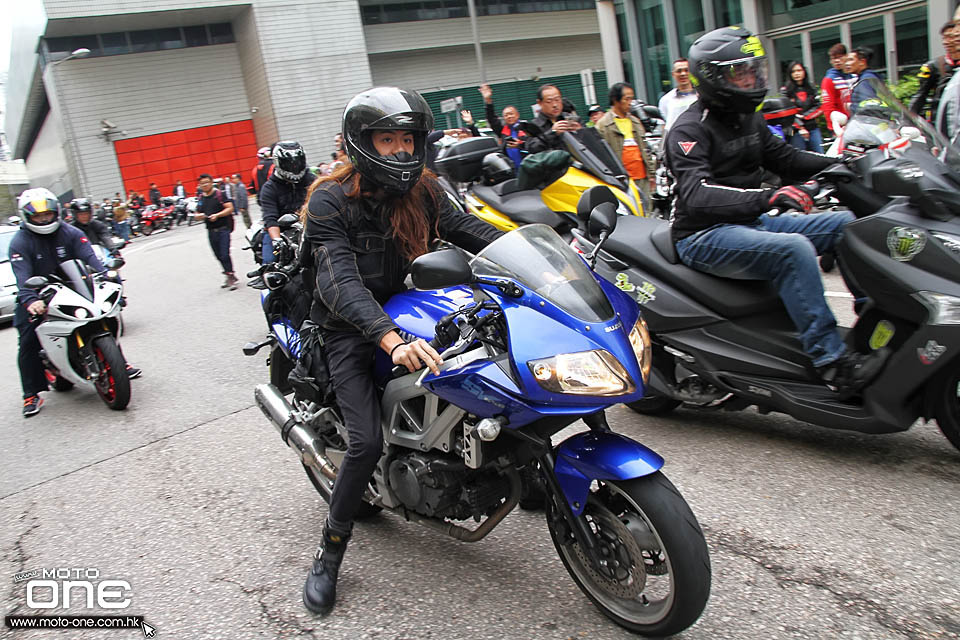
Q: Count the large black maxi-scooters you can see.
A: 1